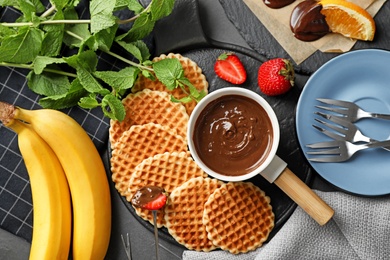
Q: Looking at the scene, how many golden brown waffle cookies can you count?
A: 6